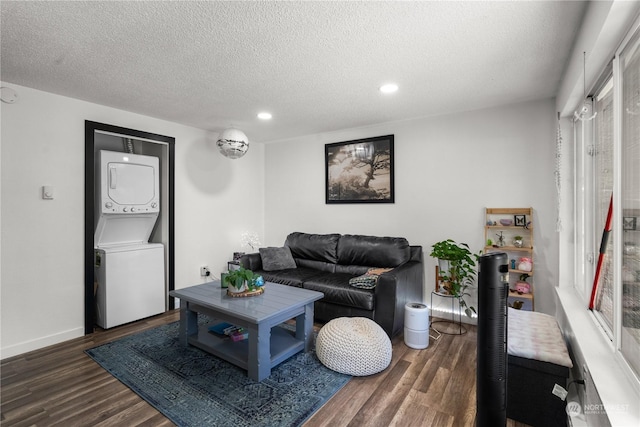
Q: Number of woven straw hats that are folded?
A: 0